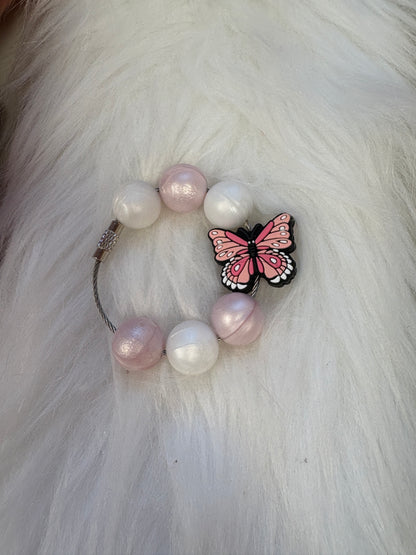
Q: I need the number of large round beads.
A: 6